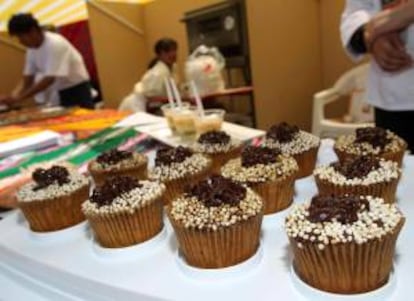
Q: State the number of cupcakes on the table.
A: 11